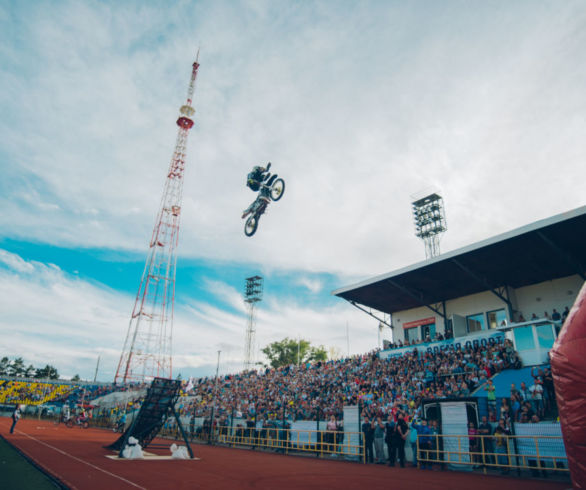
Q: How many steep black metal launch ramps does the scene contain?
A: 1